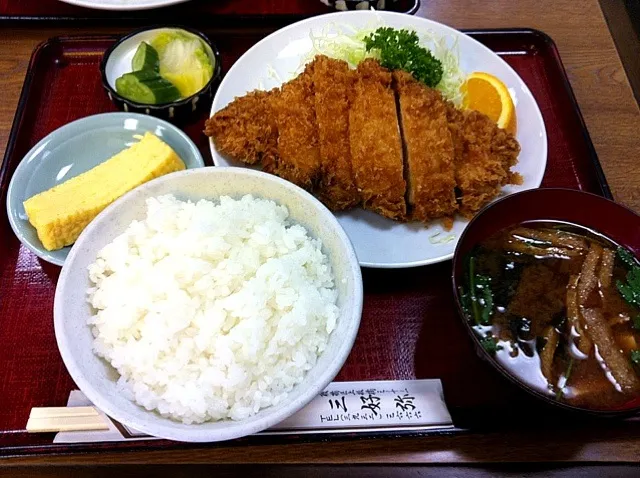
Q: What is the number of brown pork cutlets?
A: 6